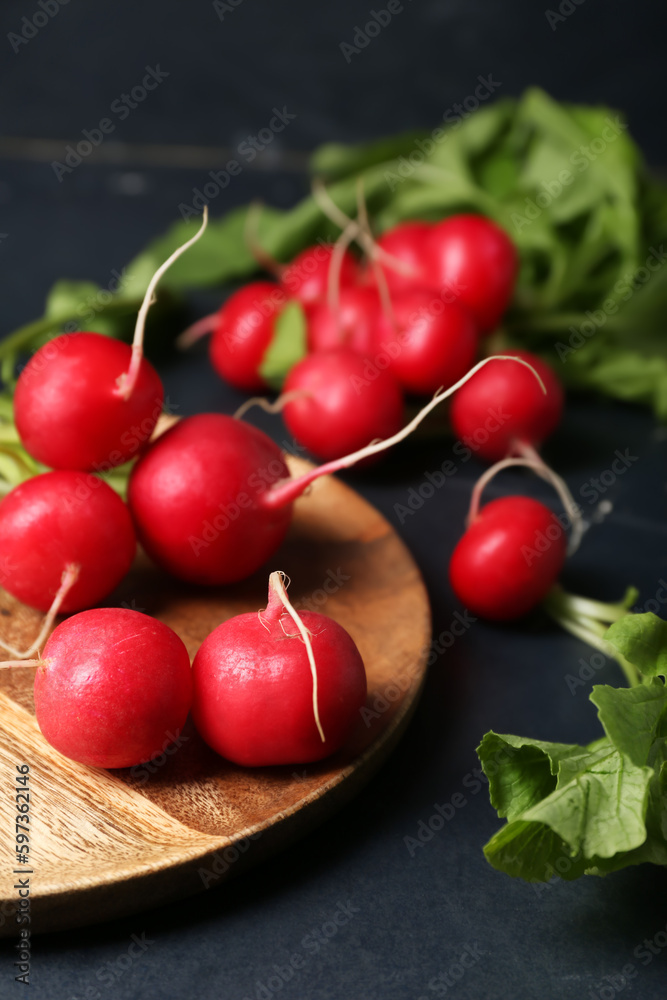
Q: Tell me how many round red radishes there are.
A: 14